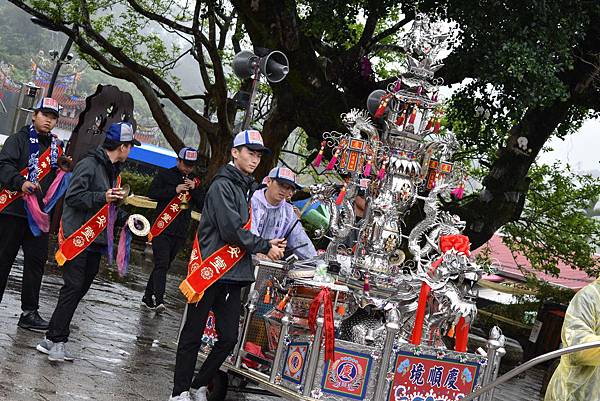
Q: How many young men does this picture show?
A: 5